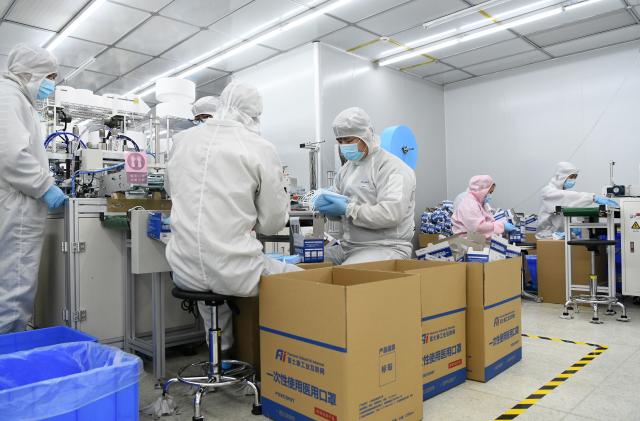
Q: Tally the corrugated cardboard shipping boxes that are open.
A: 3